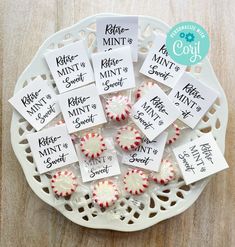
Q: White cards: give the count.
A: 12